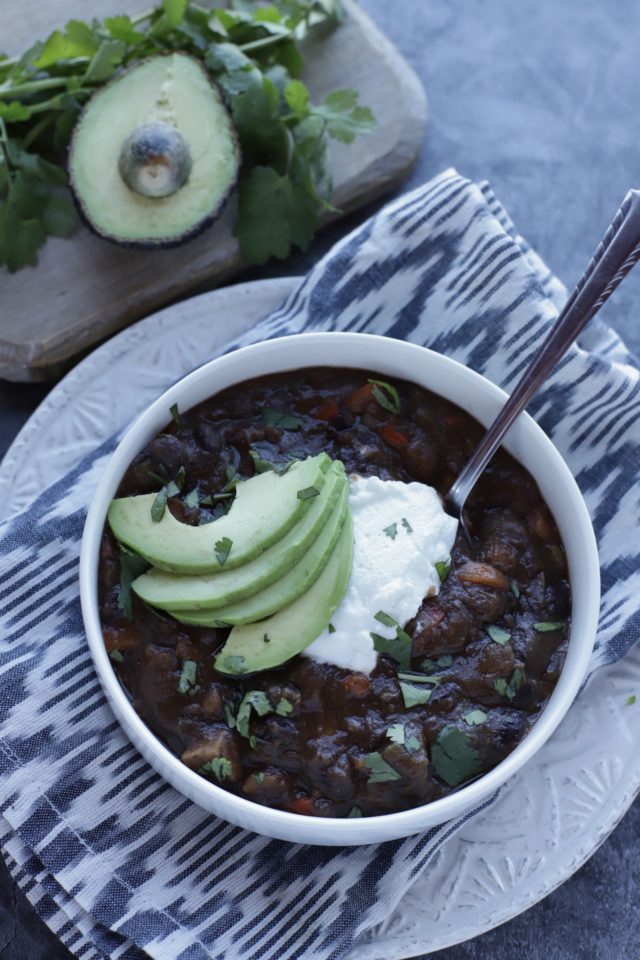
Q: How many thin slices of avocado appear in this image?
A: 4